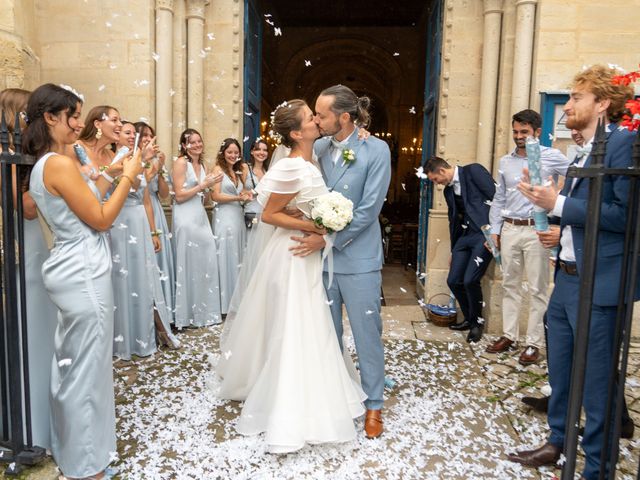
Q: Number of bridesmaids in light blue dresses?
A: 8